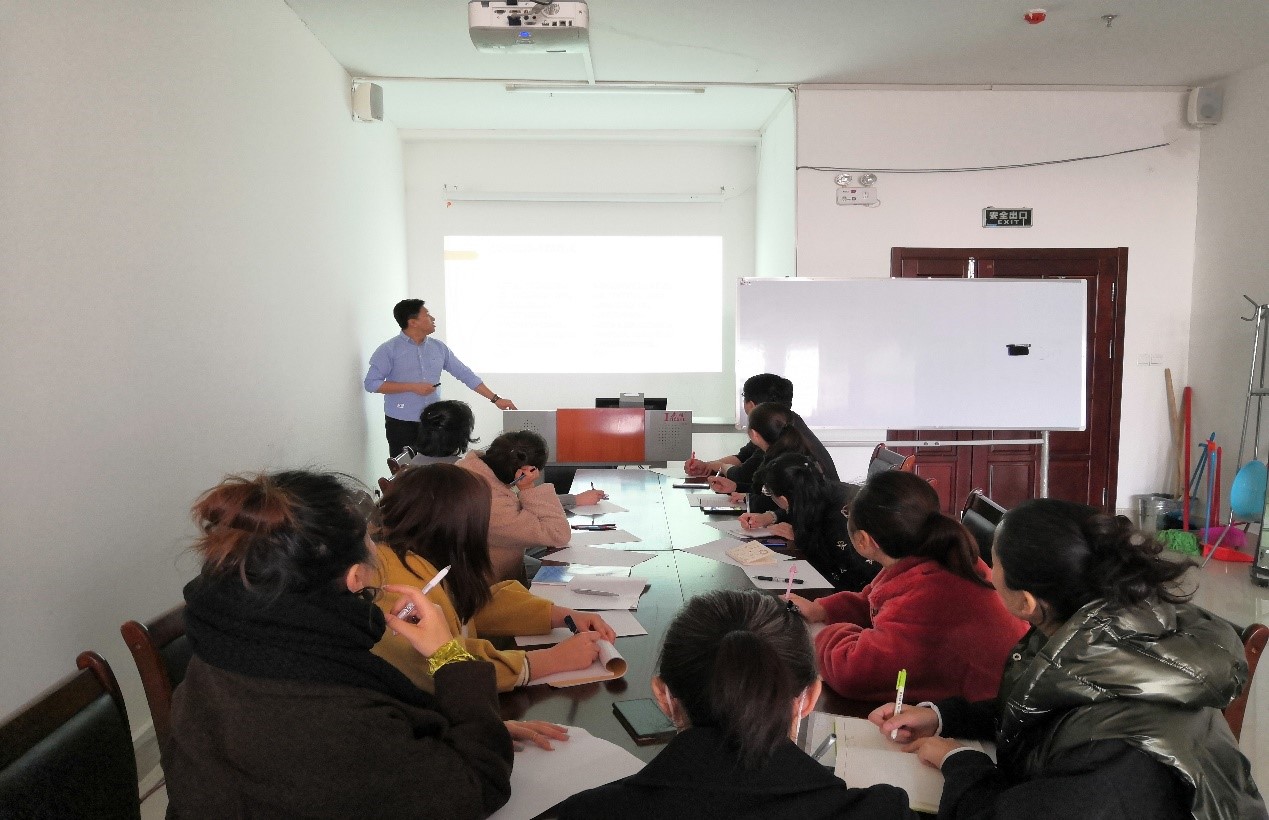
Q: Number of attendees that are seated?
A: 10